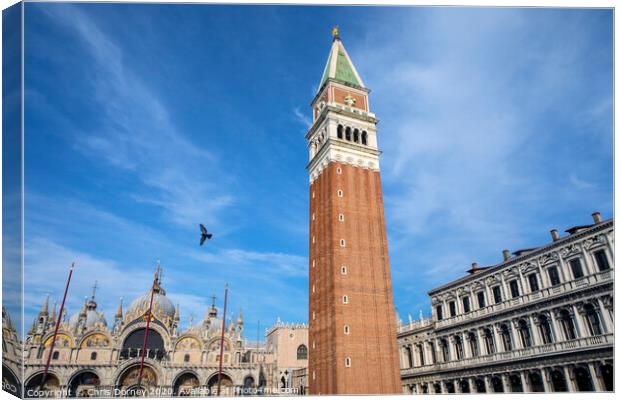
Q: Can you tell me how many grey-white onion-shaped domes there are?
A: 3